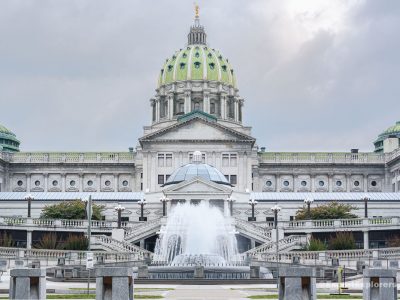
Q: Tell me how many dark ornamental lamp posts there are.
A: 10